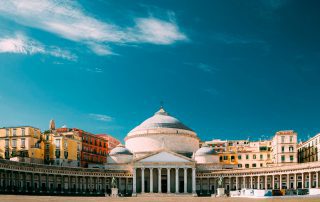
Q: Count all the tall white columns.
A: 8